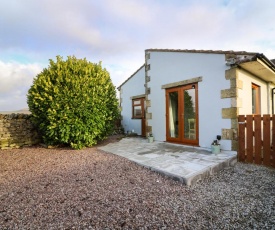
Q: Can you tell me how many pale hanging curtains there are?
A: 1